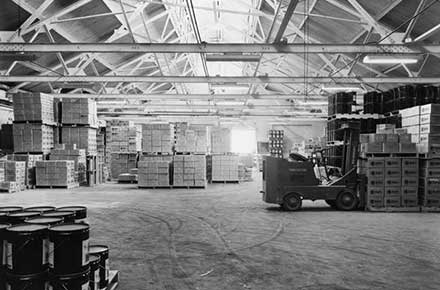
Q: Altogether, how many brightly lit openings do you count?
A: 1